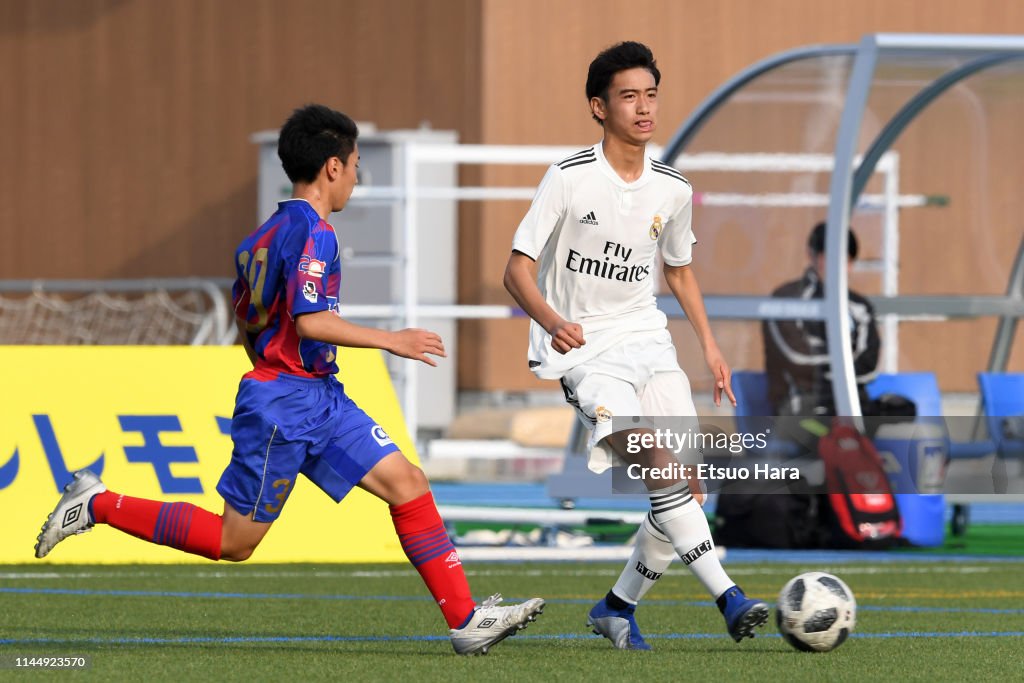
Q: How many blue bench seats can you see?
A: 3